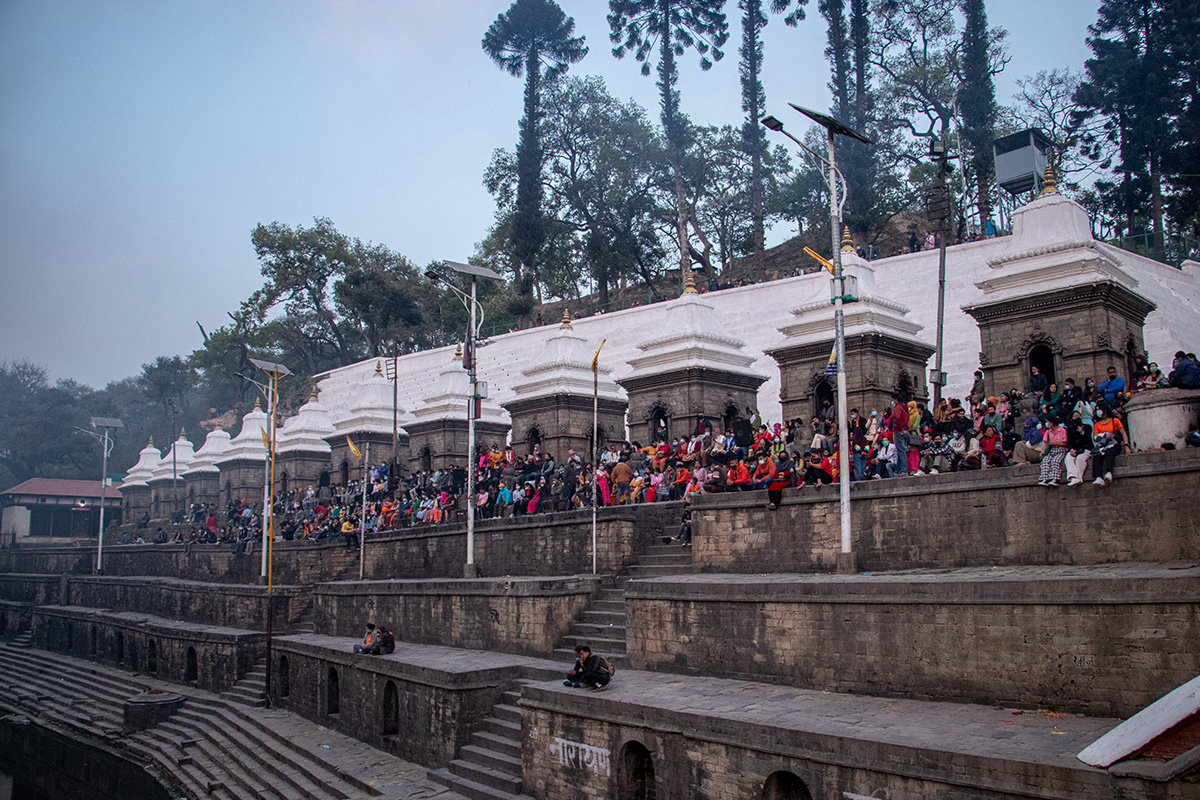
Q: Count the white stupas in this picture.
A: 11